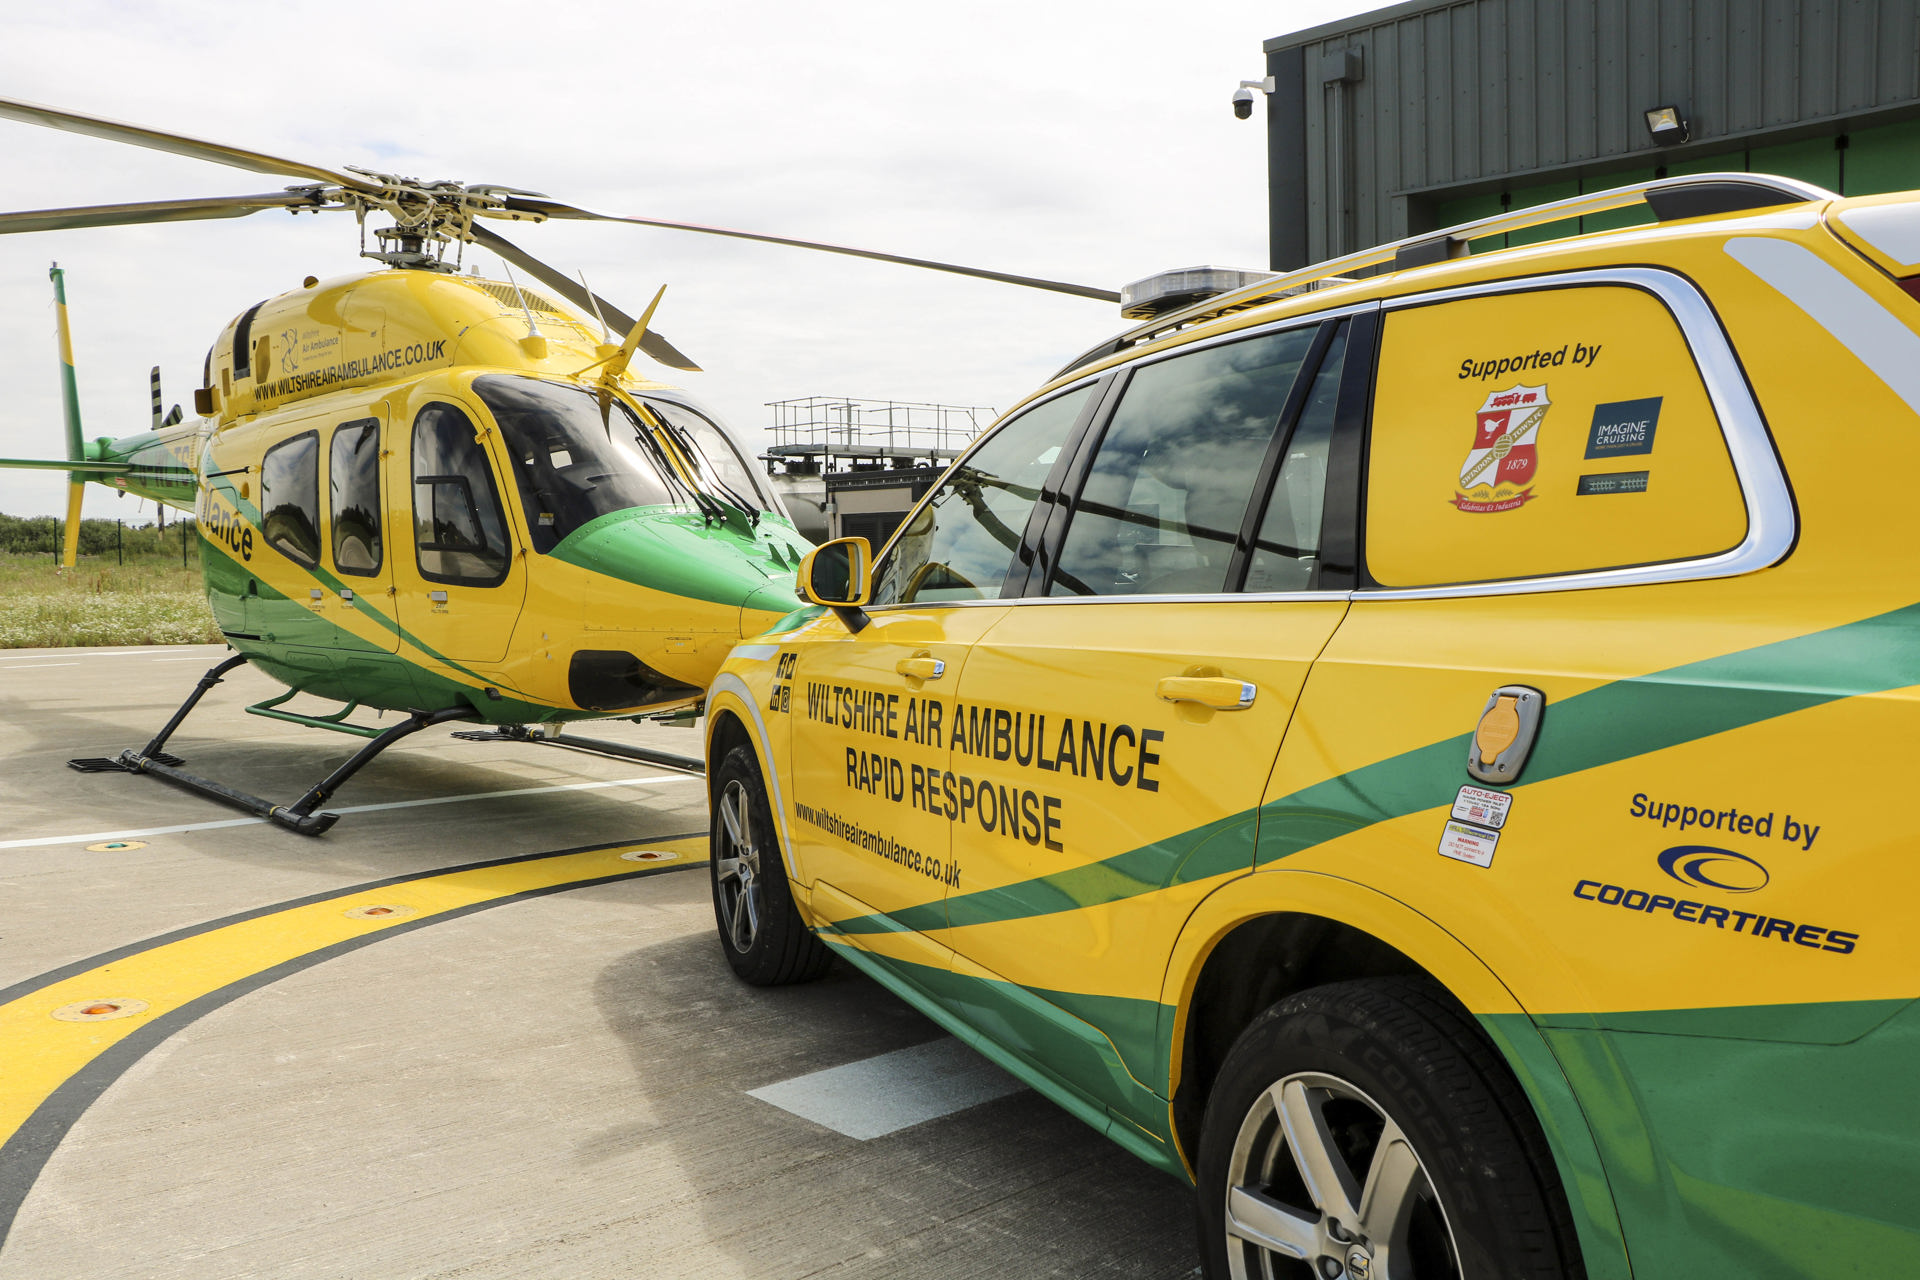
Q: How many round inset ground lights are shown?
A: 4